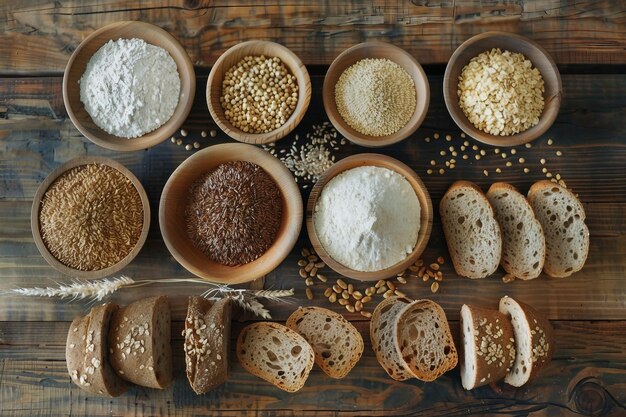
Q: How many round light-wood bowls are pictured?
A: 7